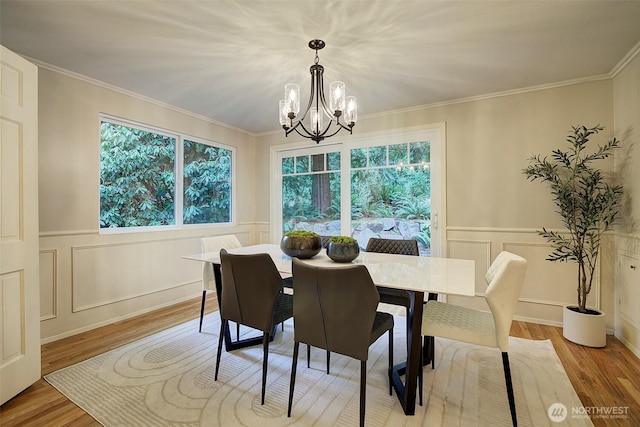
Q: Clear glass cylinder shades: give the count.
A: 5